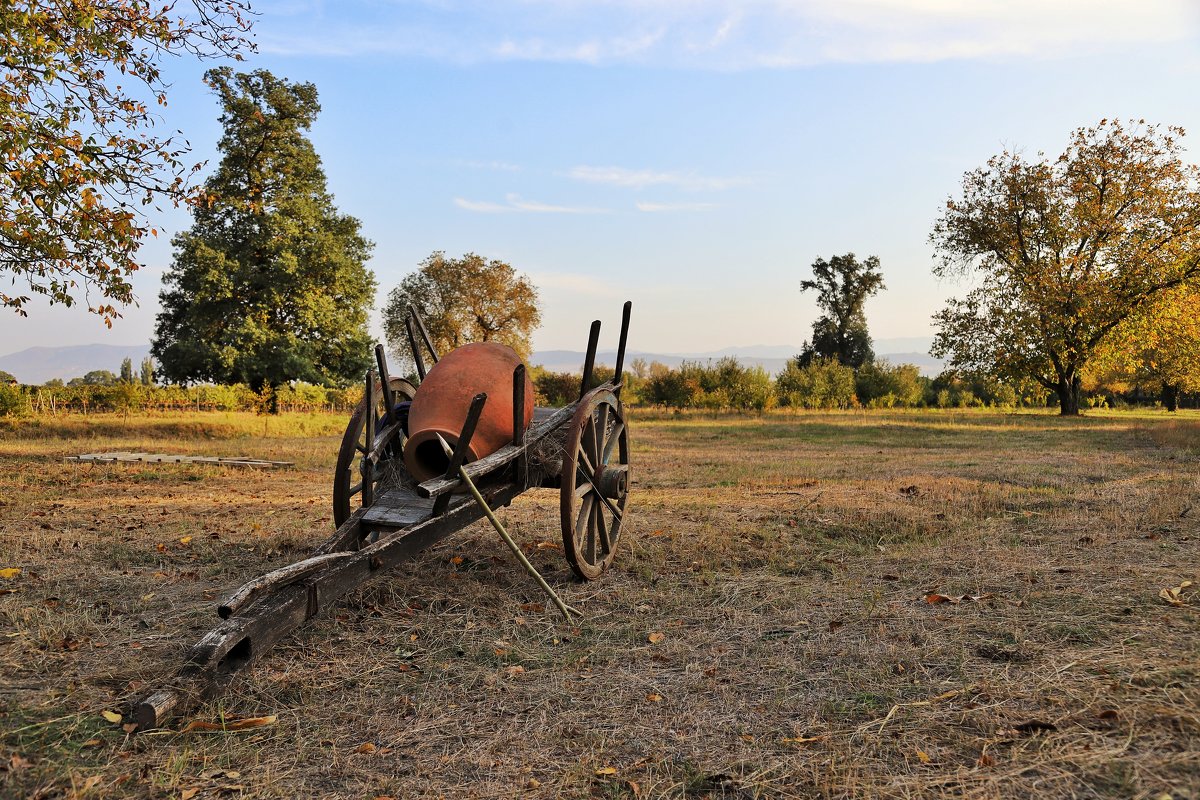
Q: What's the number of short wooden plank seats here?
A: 1